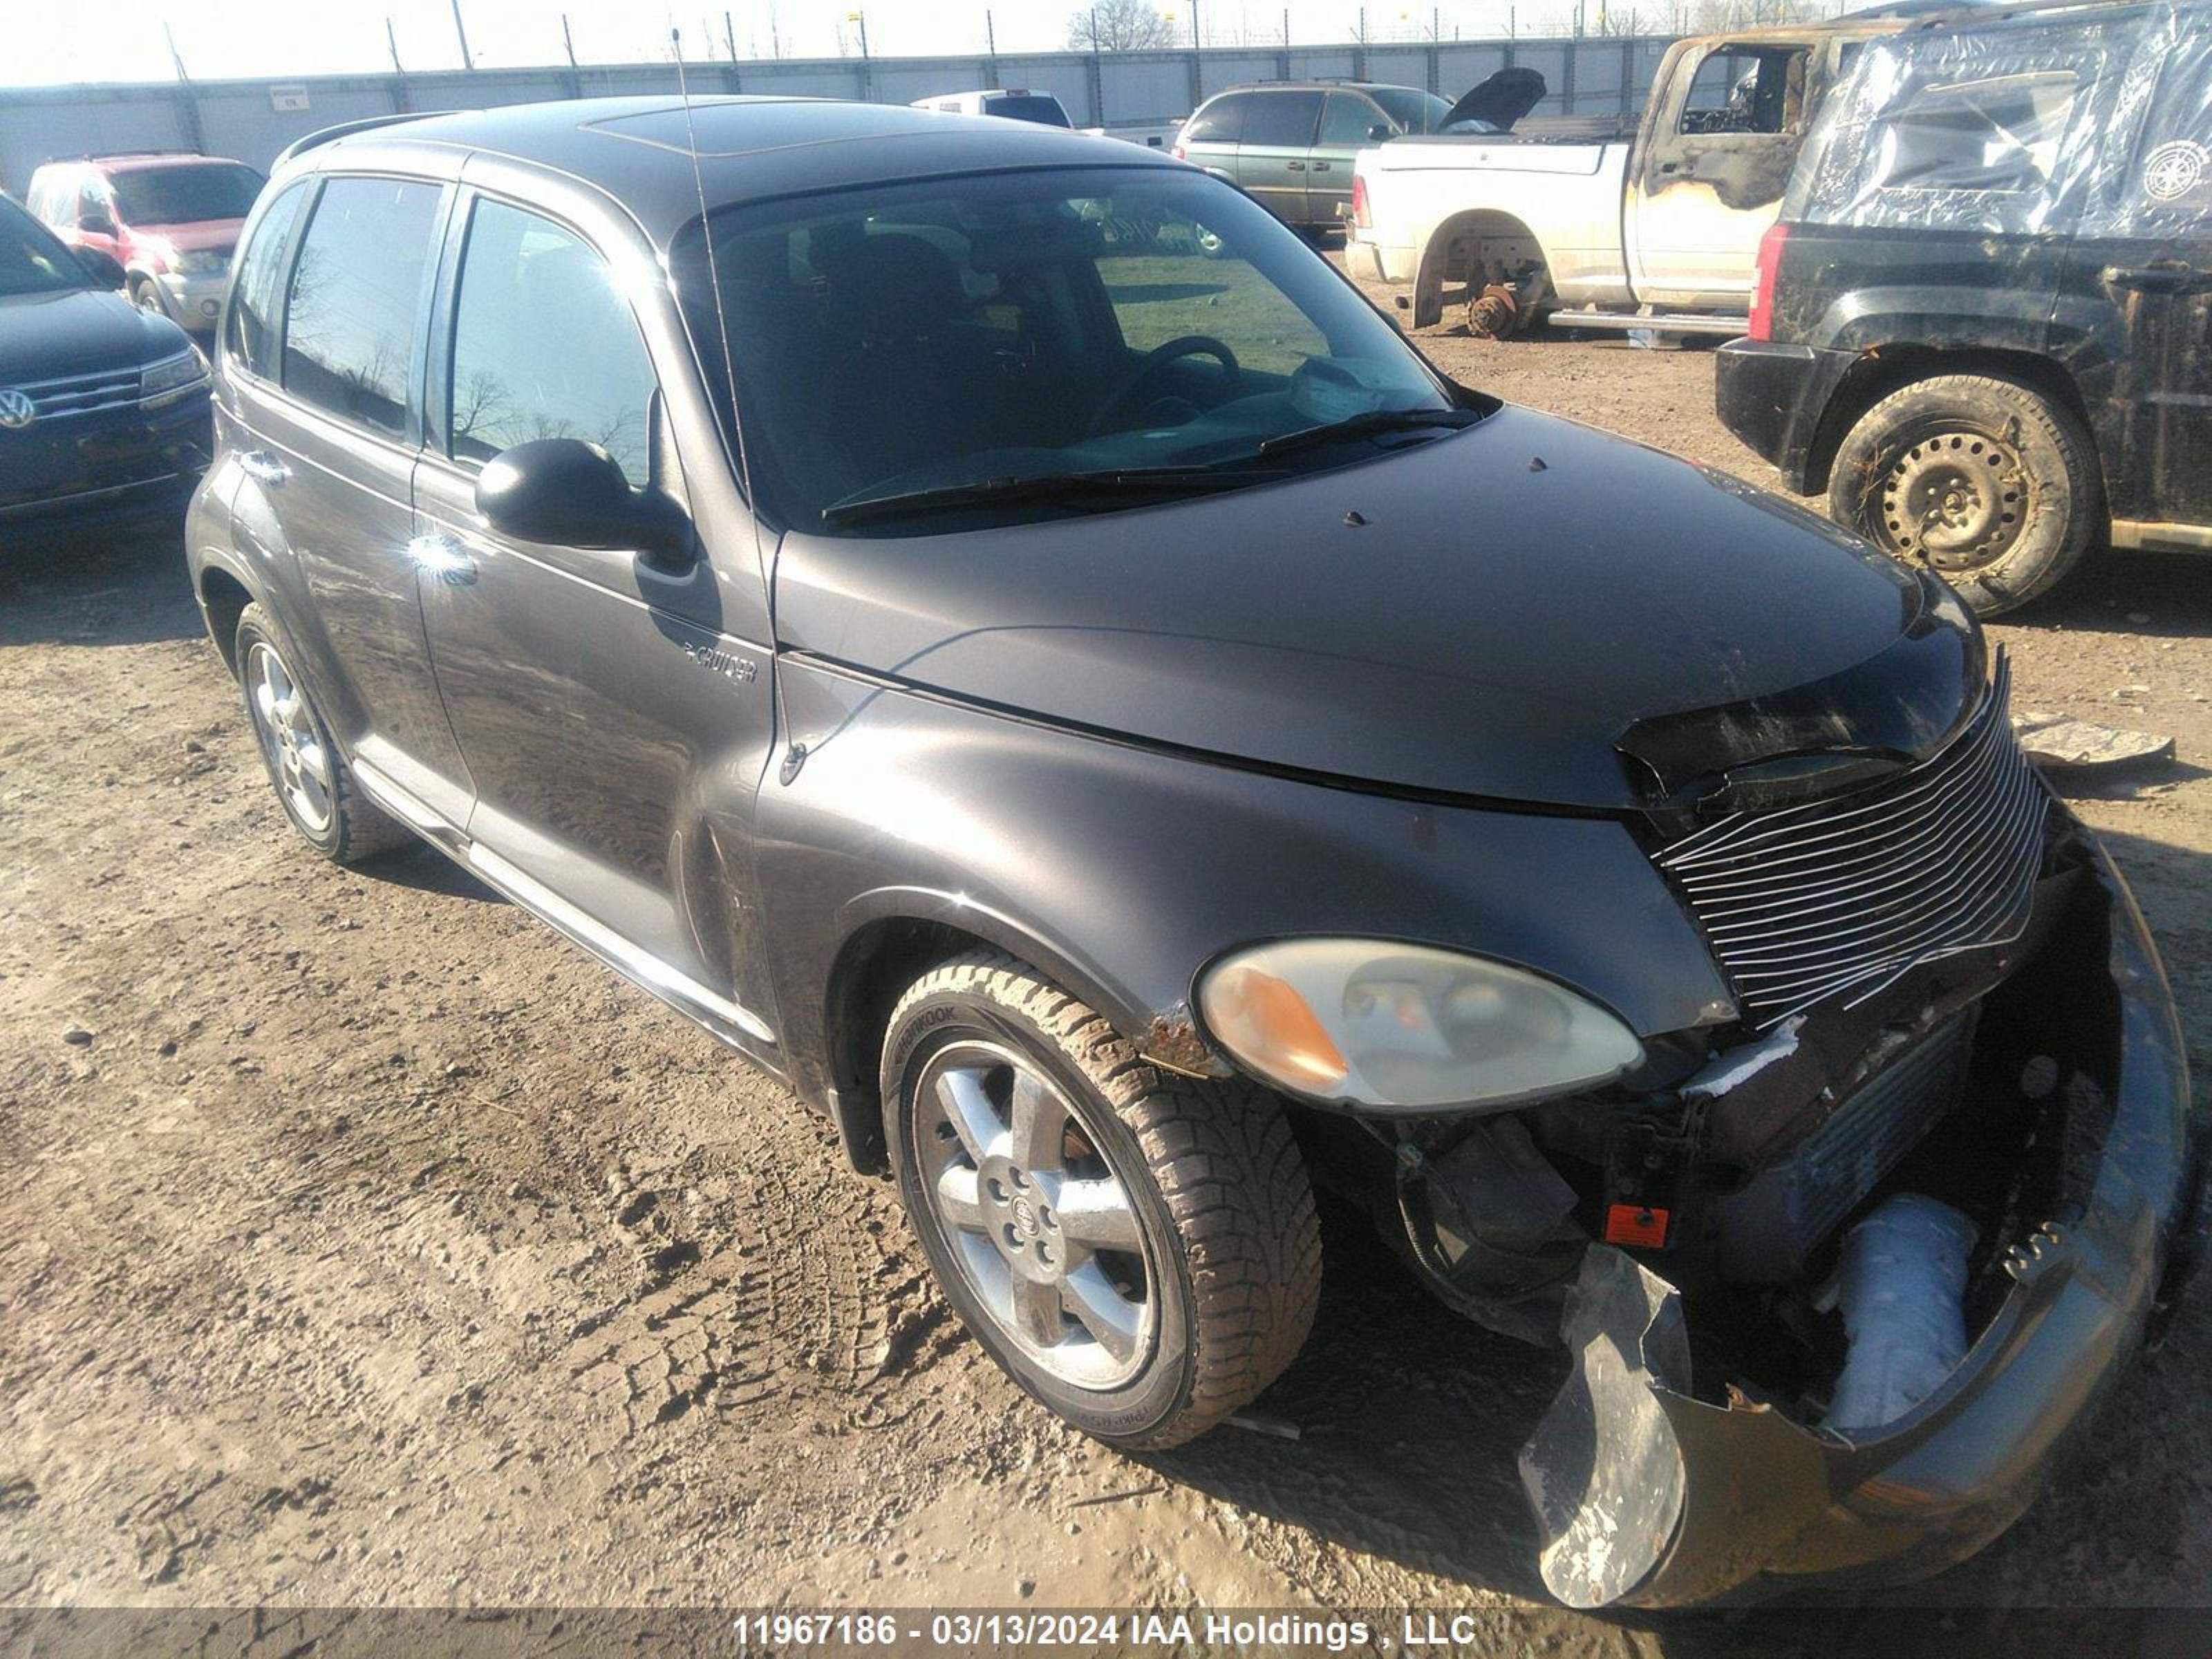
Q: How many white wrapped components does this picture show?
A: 1